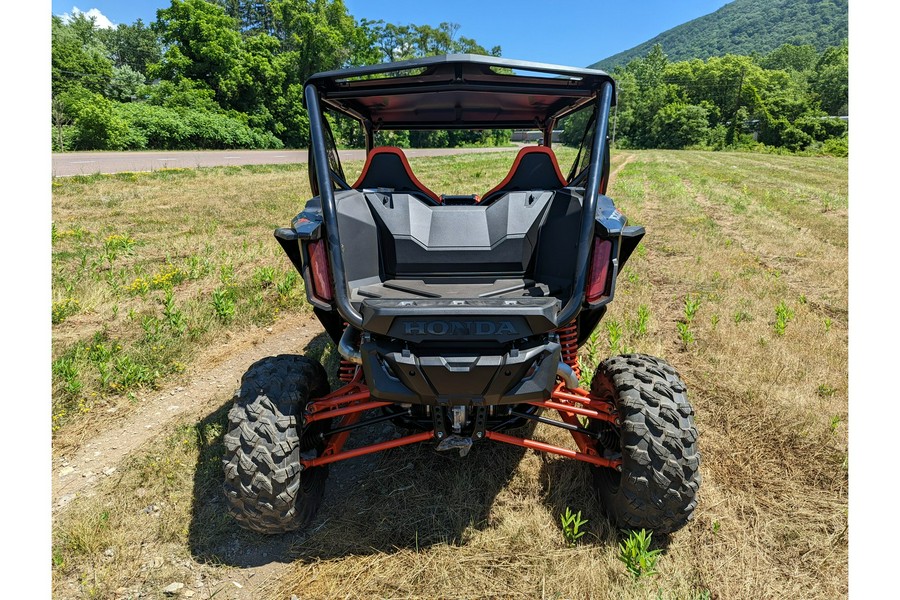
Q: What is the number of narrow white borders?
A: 2